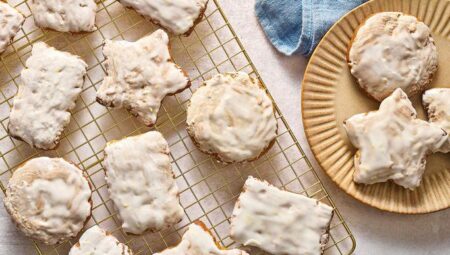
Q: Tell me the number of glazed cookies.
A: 14